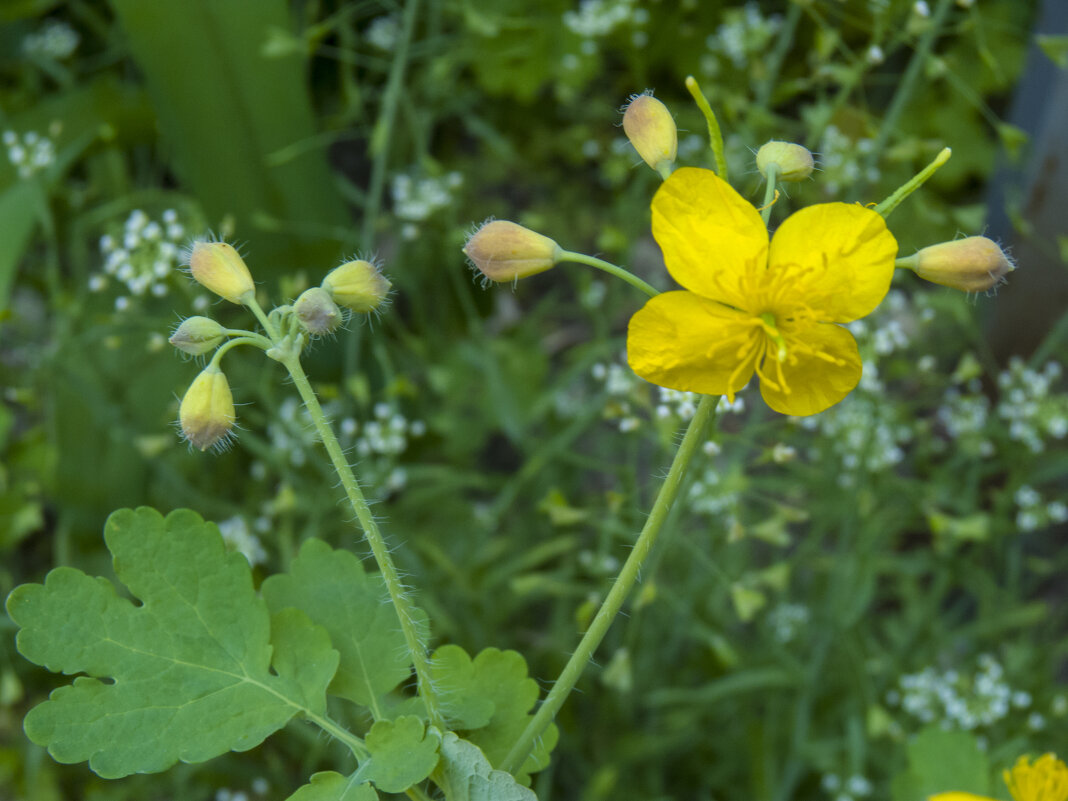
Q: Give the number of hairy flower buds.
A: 9